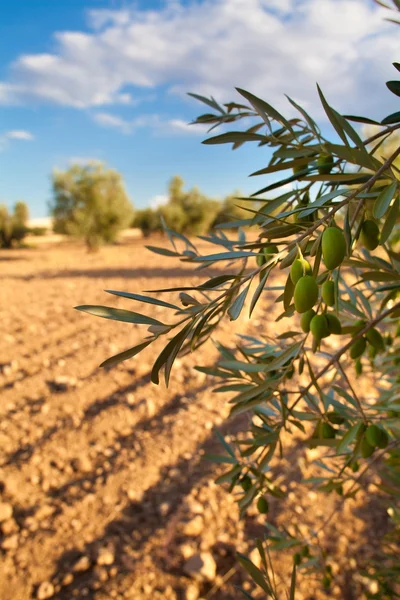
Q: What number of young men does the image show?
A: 0